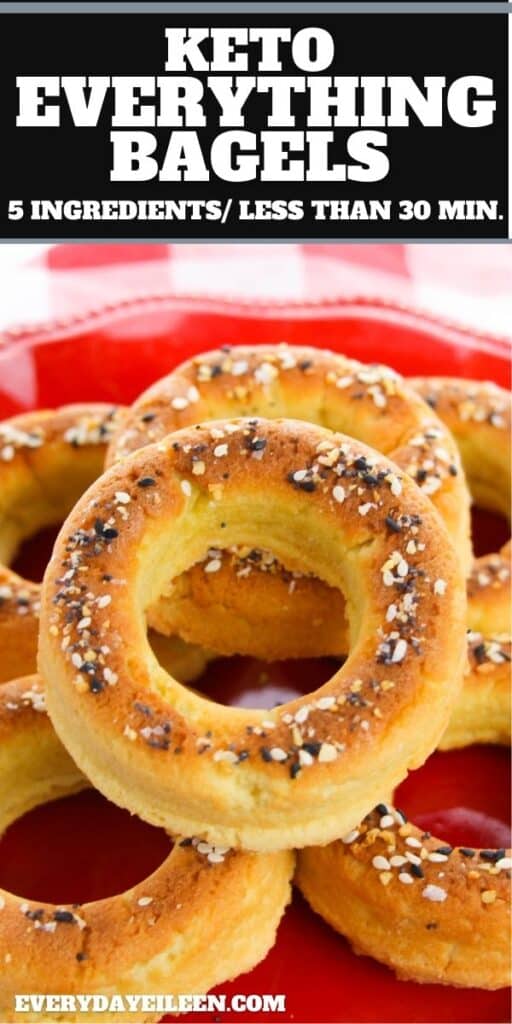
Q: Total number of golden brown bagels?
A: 6